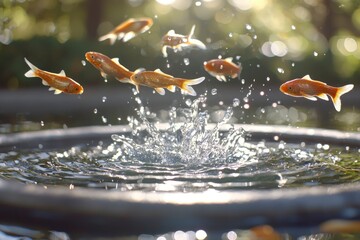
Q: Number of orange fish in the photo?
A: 7